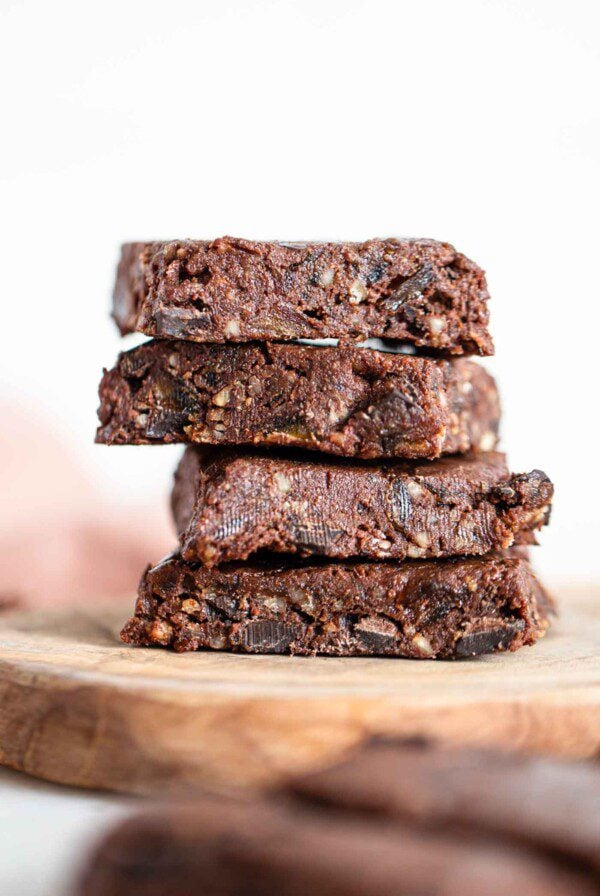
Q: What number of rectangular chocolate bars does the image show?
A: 4